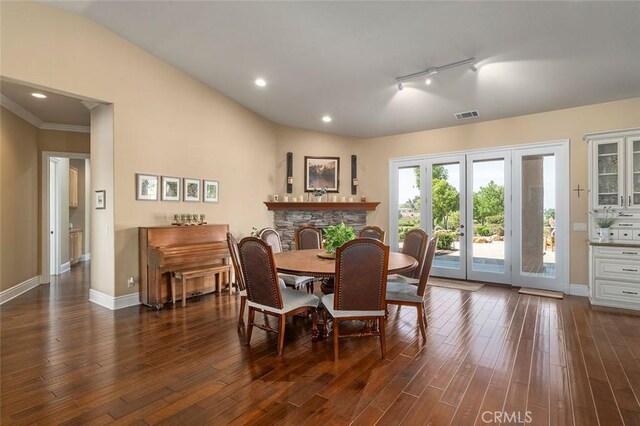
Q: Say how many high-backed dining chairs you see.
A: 8